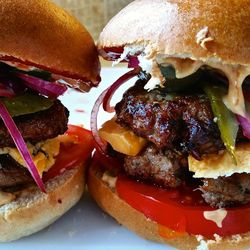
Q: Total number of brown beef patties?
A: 4